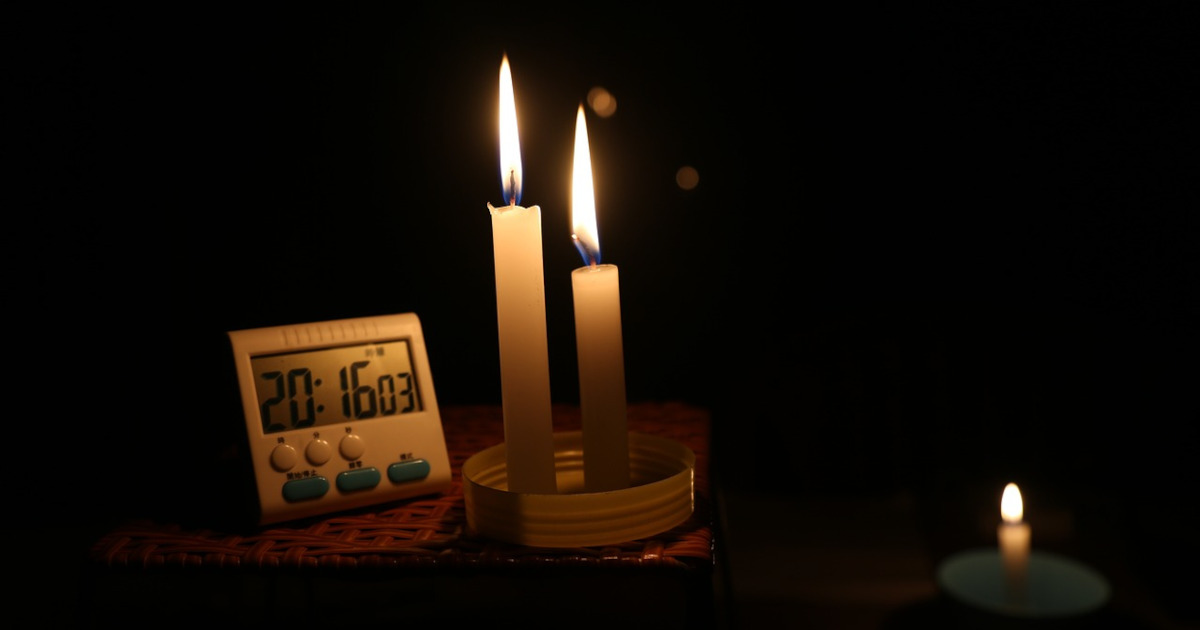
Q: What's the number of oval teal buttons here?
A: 3